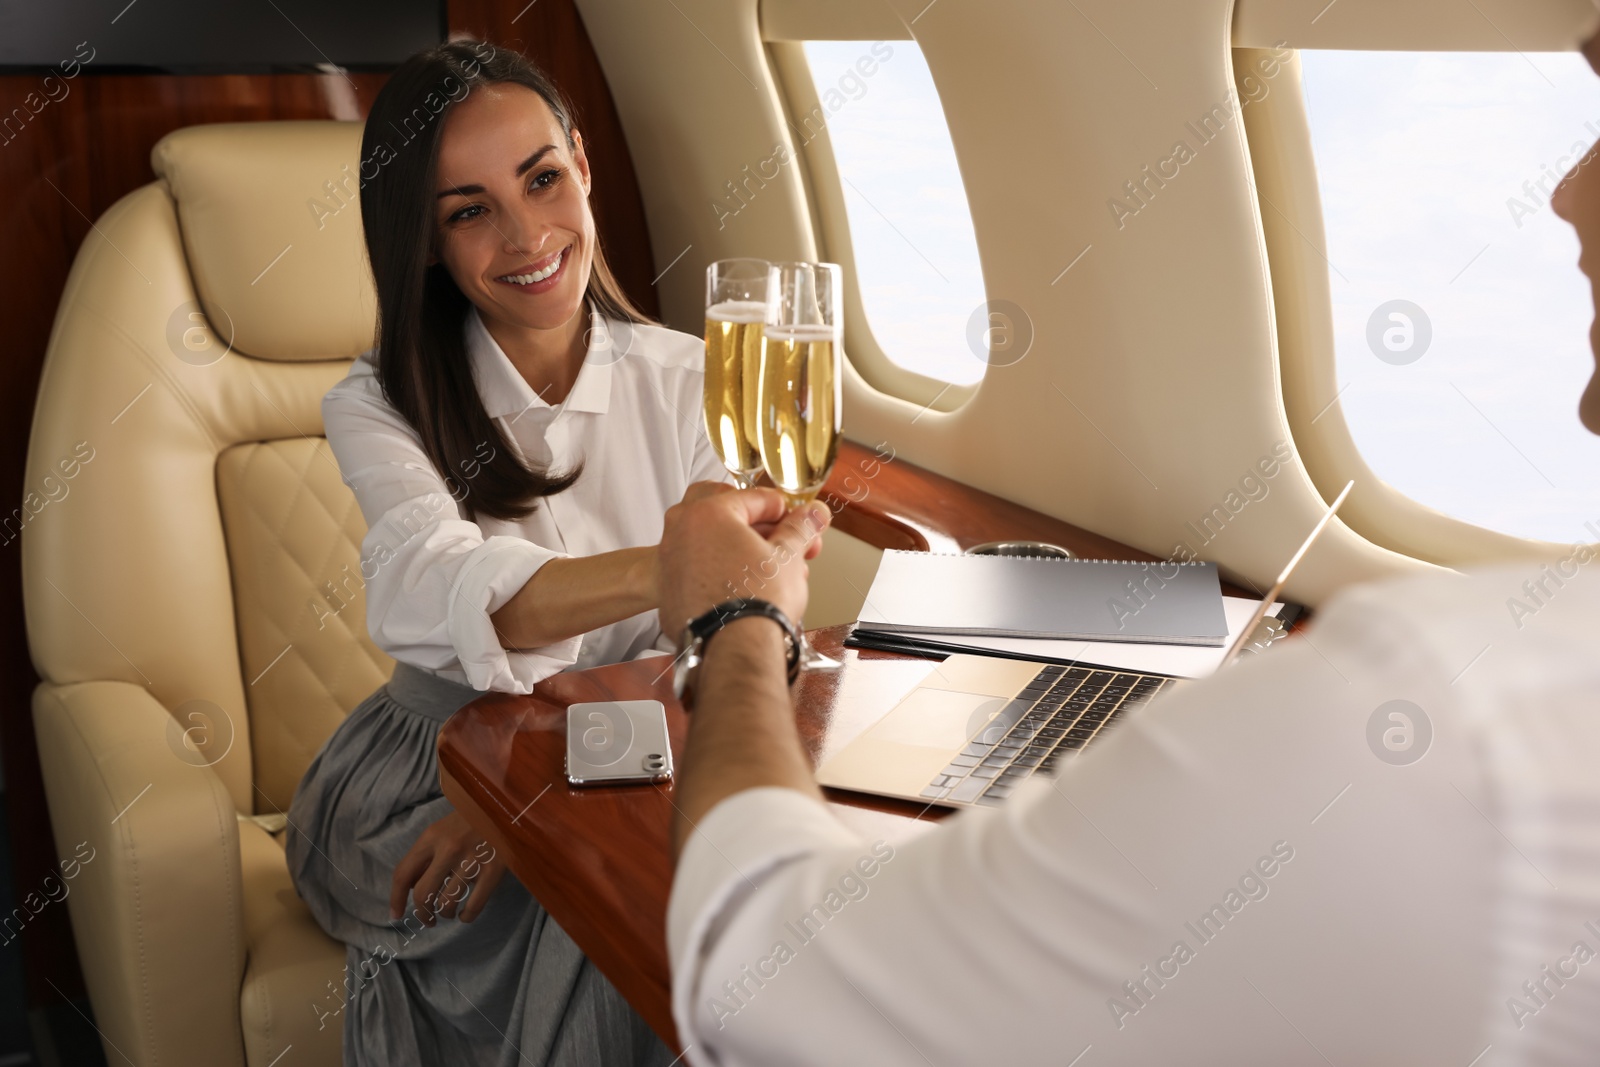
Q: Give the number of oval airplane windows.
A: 2